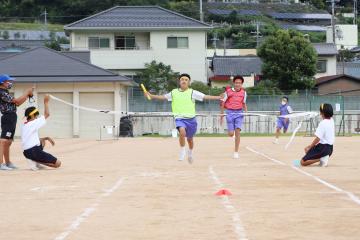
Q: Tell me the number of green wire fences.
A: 1